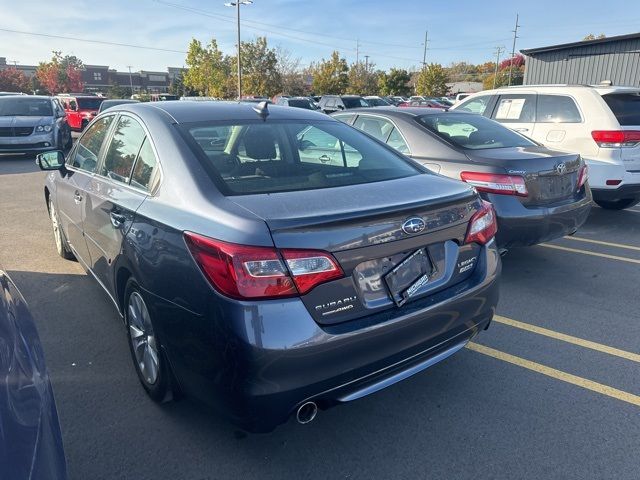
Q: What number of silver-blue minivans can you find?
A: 1